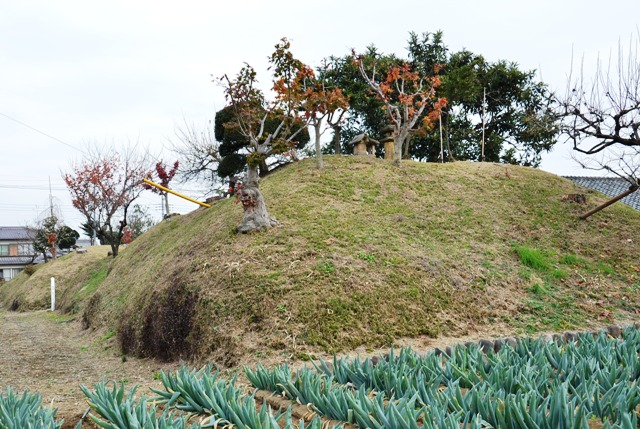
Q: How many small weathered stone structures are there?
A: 2